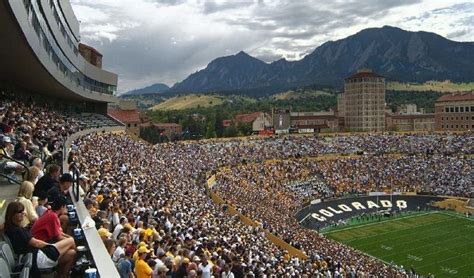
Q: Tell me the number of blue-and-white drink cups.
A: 4